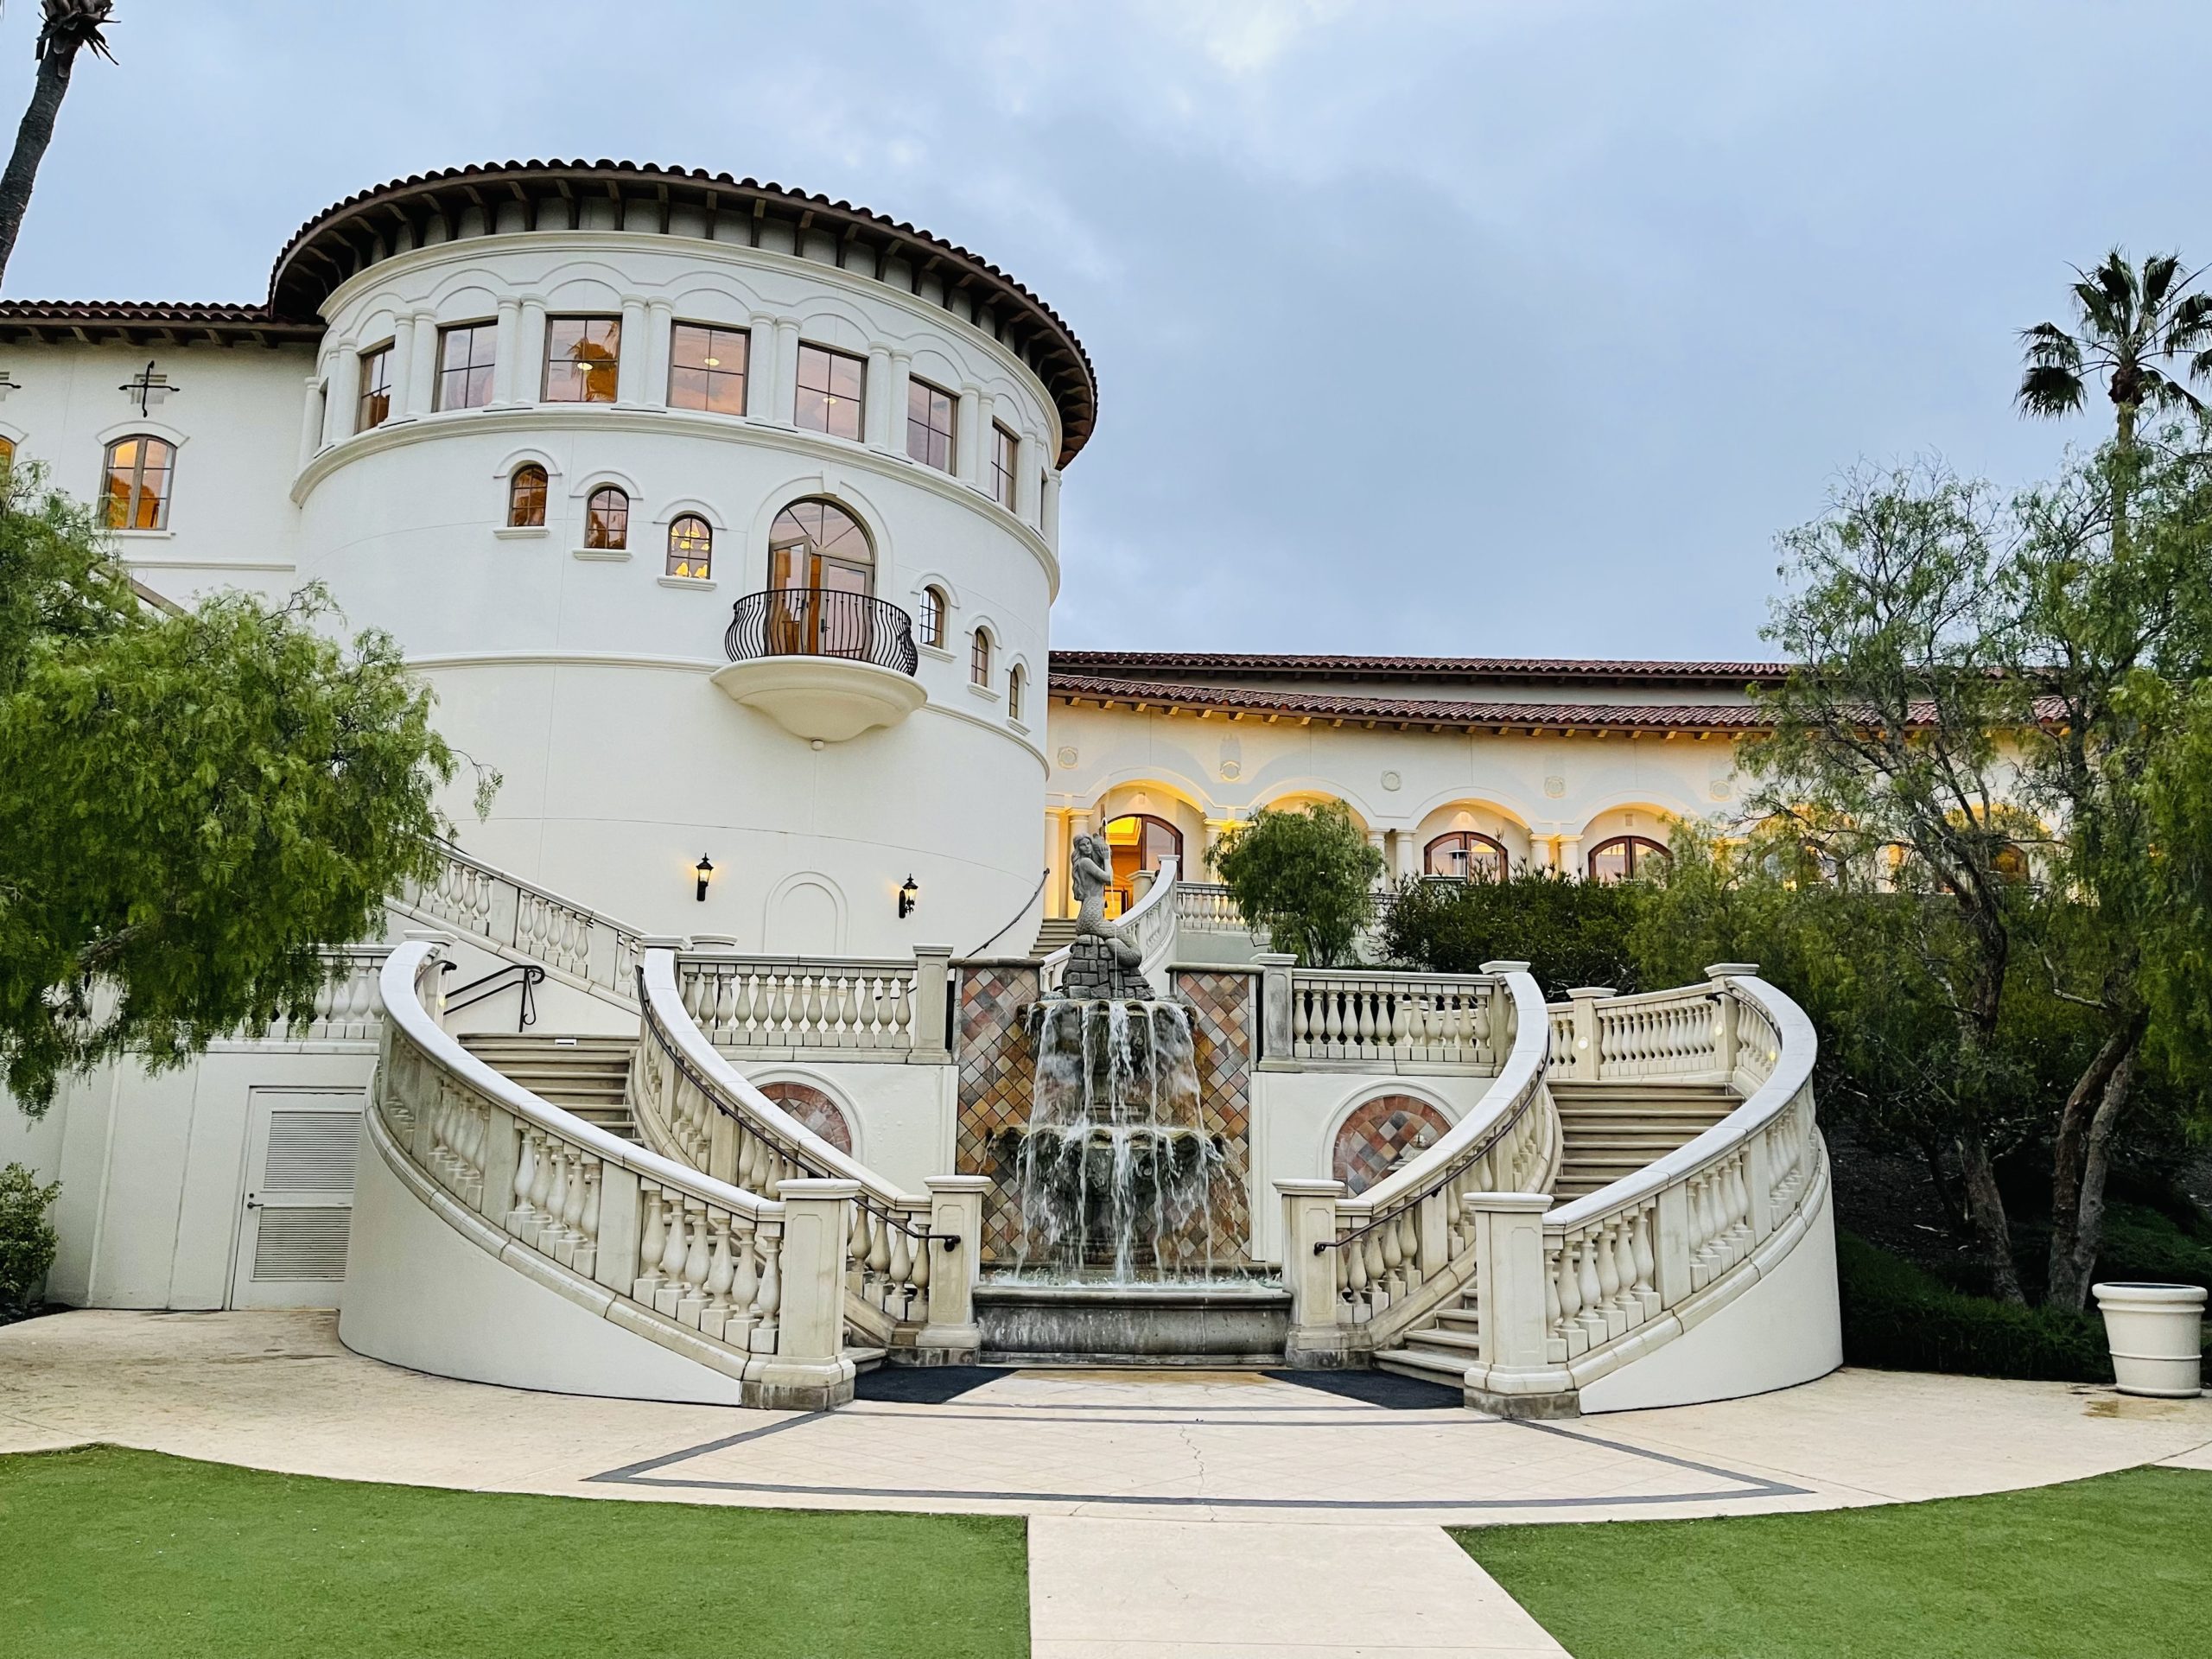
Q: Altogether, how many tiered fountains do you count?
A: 1